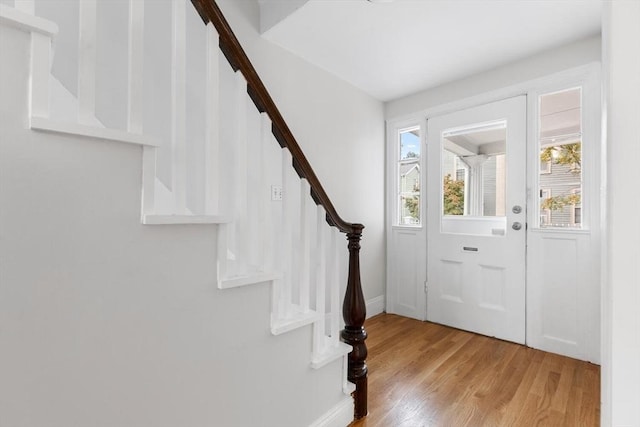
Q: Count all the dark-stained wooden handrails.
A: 1